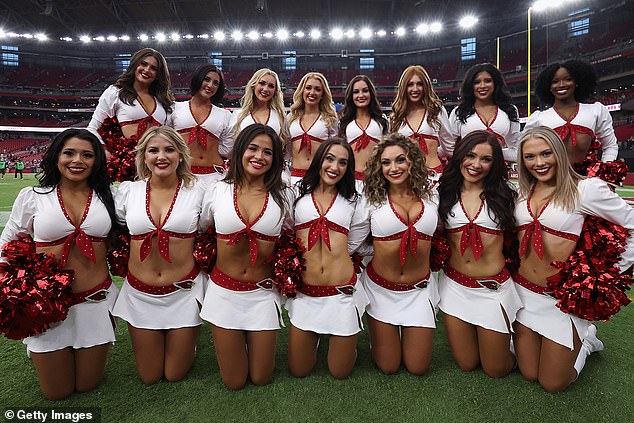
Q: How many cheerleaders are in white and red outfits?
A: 15